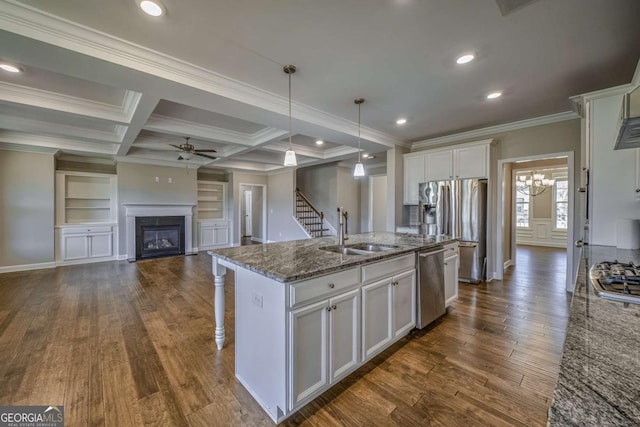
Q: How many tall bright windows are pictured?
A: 2